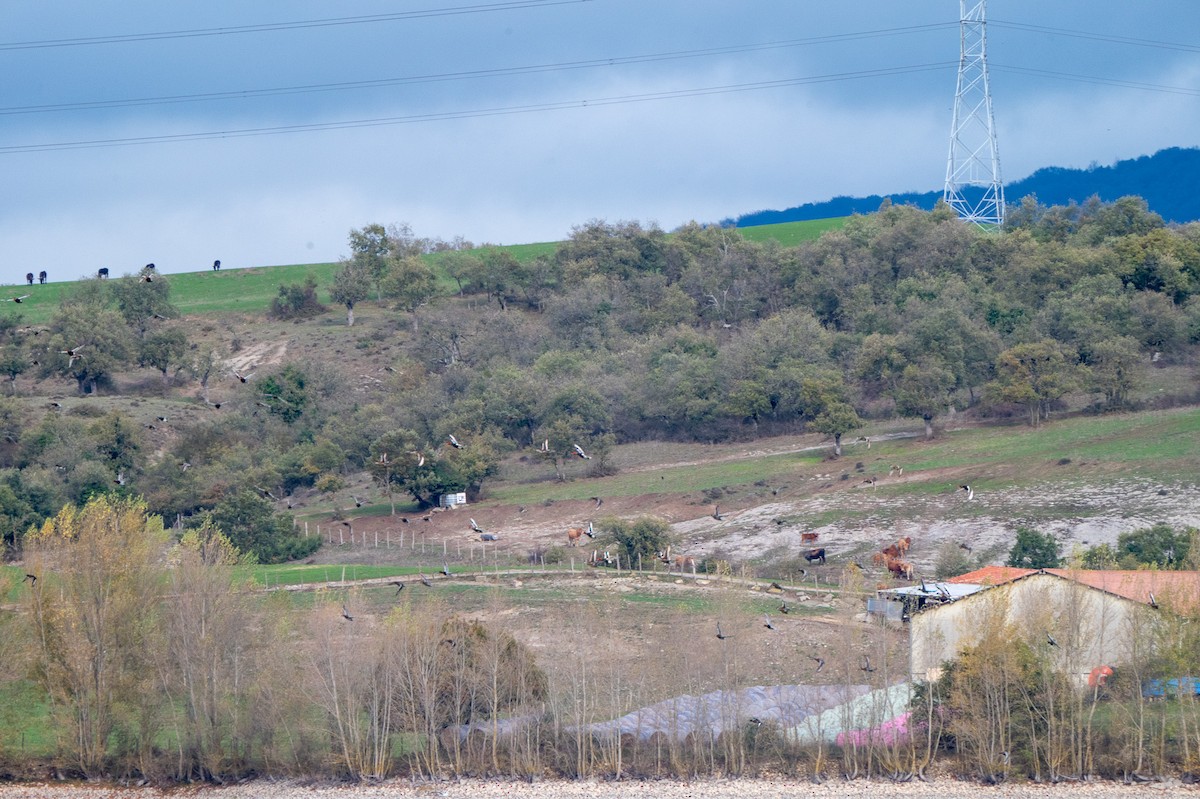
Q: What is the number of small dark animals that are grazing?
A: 5